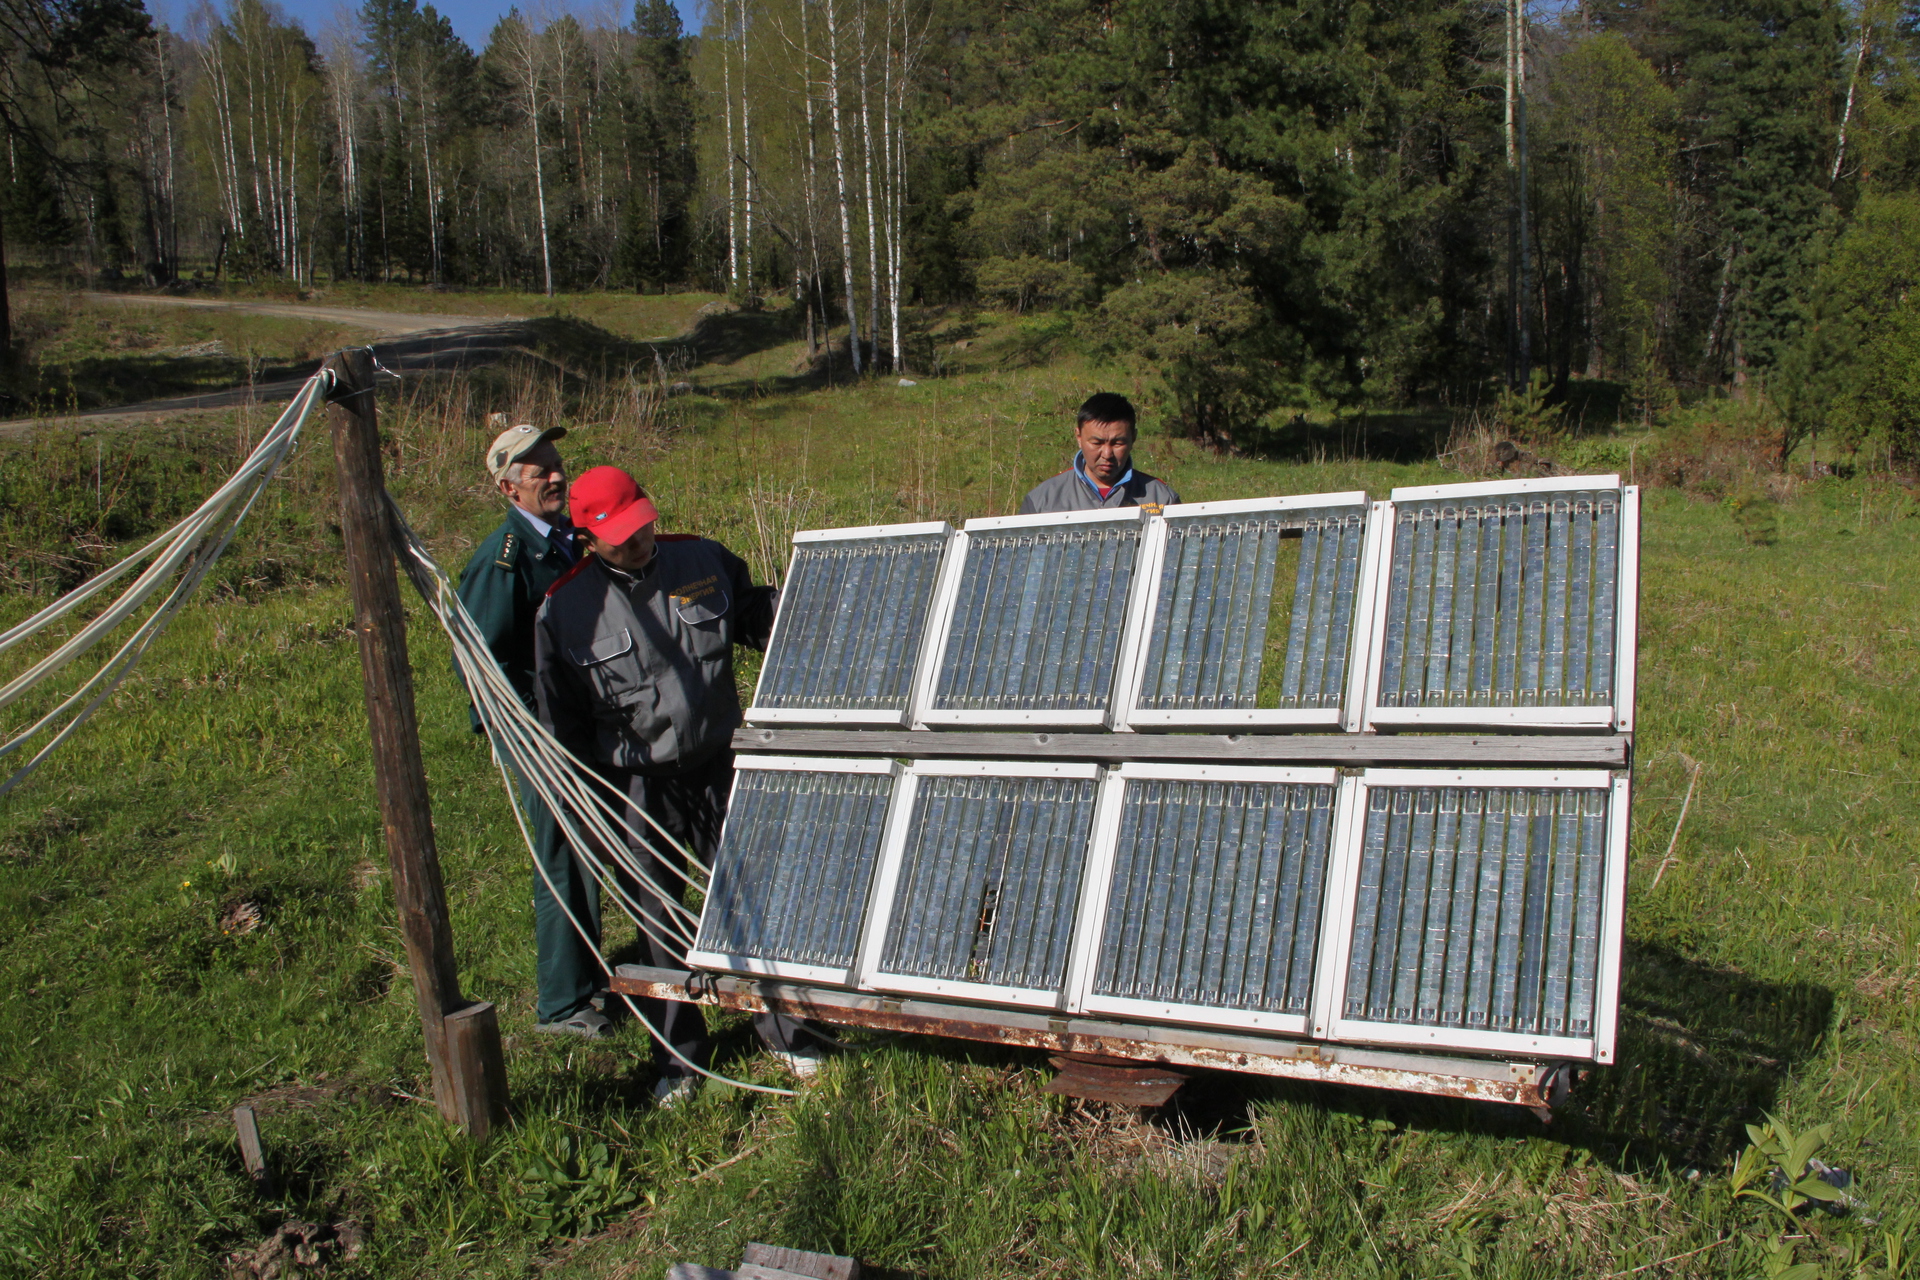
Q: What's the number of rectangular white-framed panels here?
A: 8